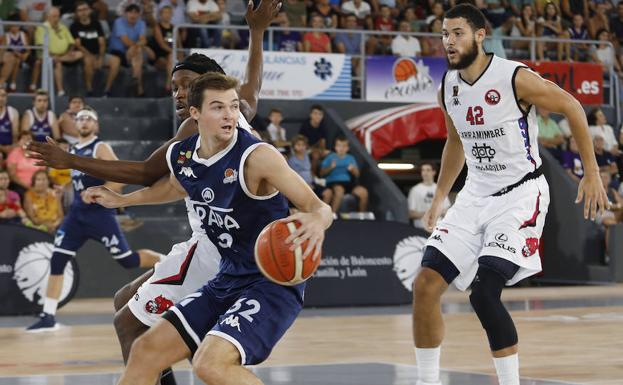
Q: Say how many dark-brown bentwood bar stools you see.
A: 0